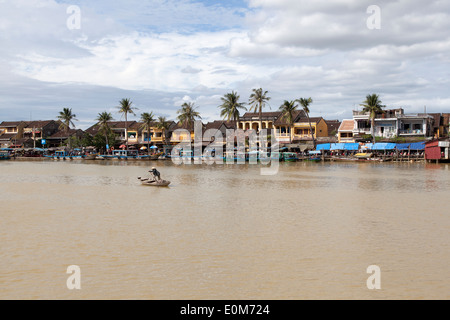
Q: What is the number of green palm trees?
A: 11